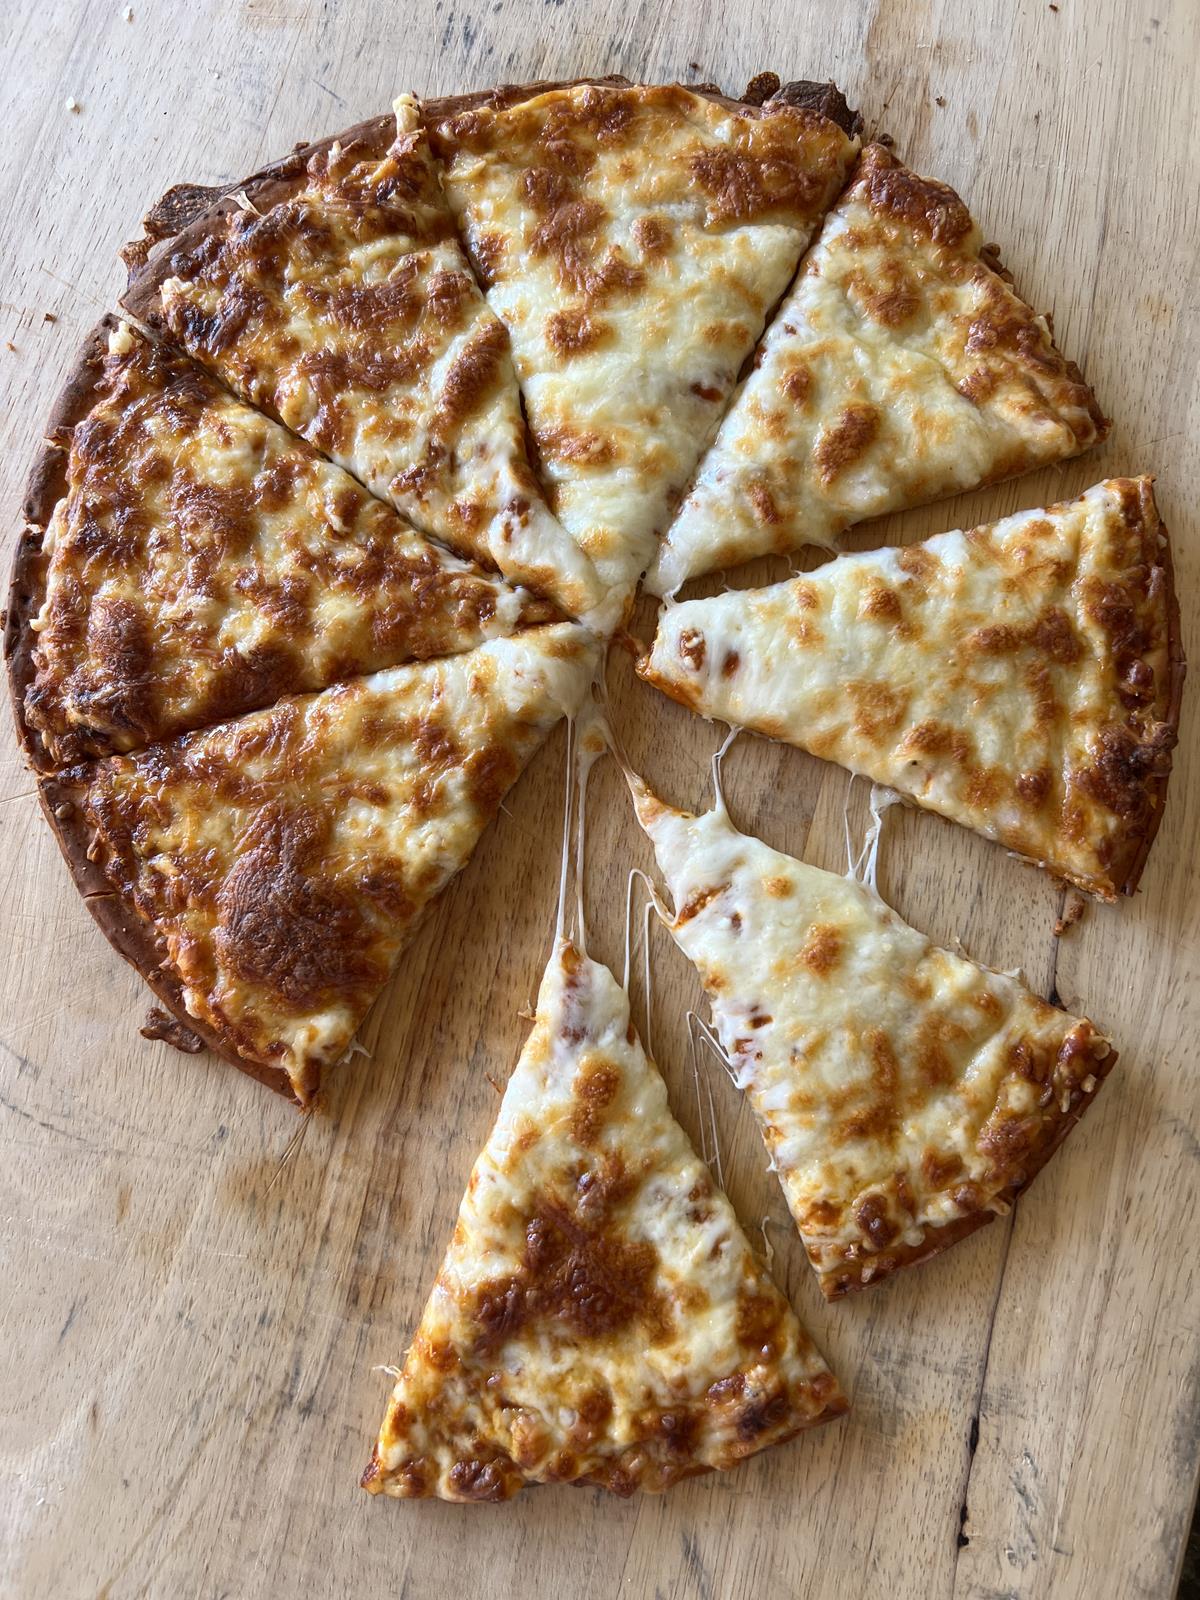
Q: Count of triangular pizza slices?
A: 8